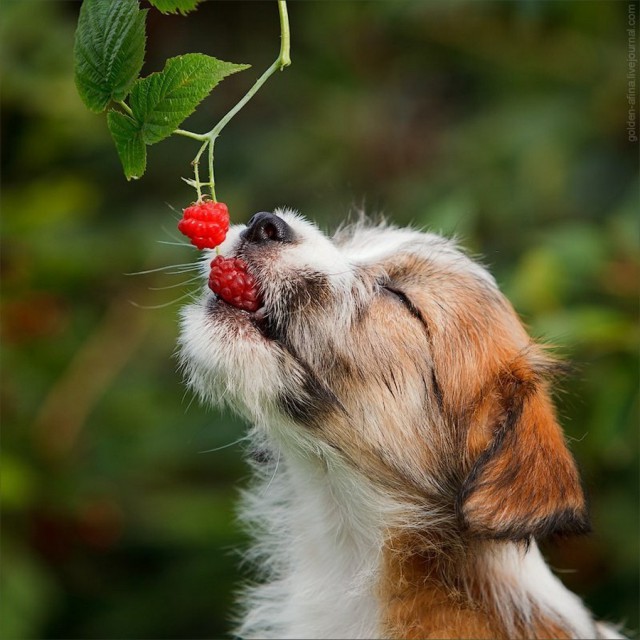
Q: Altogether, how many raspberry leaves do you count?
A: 4